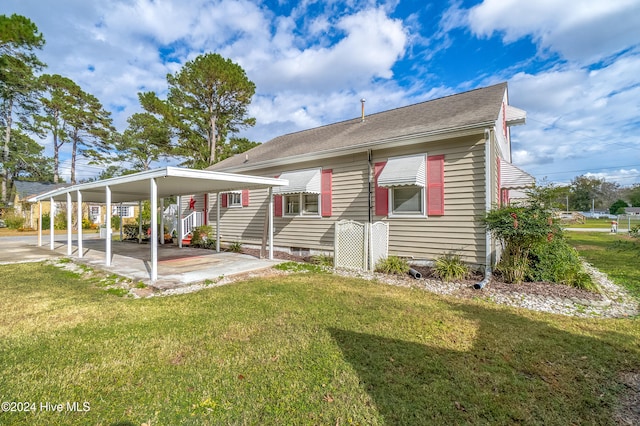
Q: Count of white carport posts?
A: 12